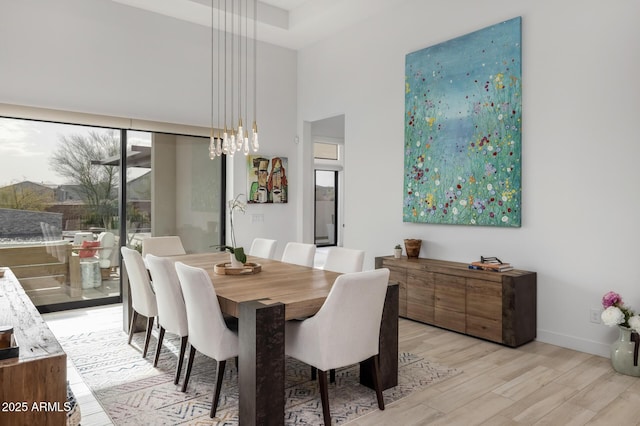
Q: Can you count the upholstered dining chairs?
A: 8